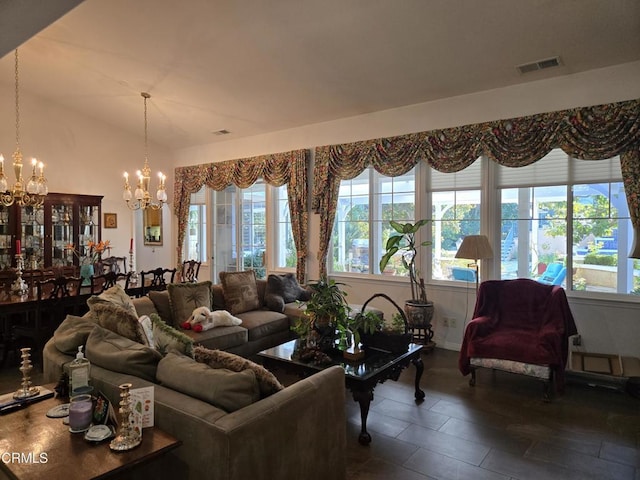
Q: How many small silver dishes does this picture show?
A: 2